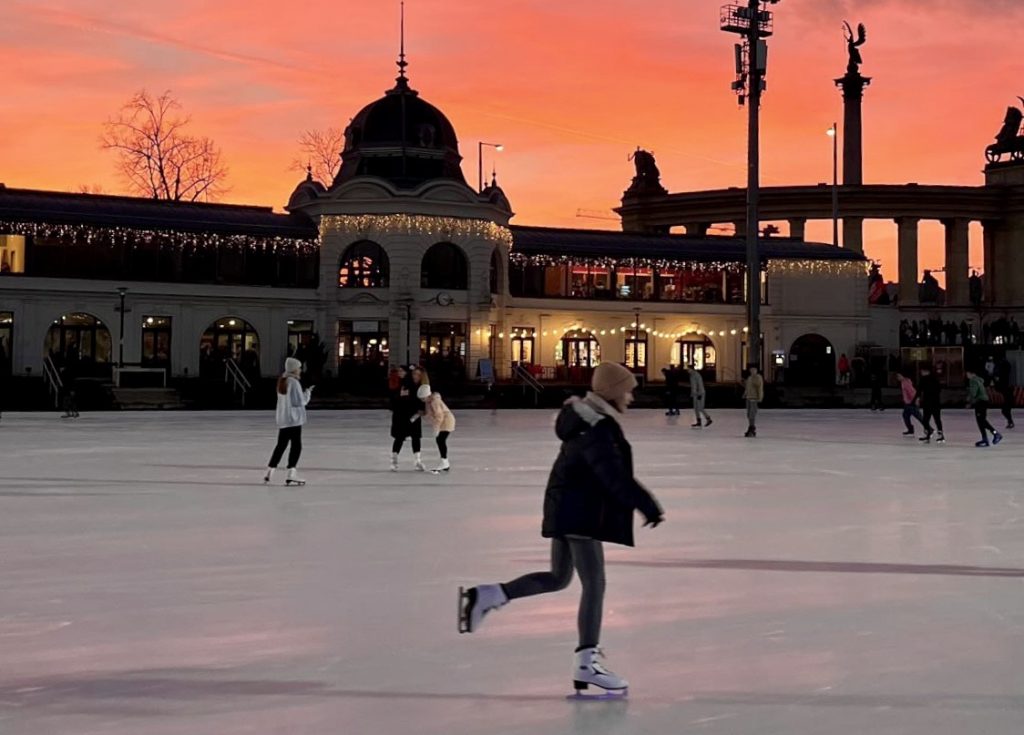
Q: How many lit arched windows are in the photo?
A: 5